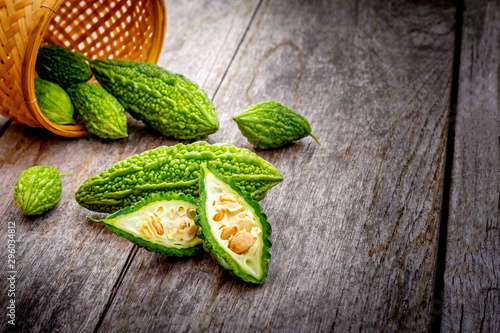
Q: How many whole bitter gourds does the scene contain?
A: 7